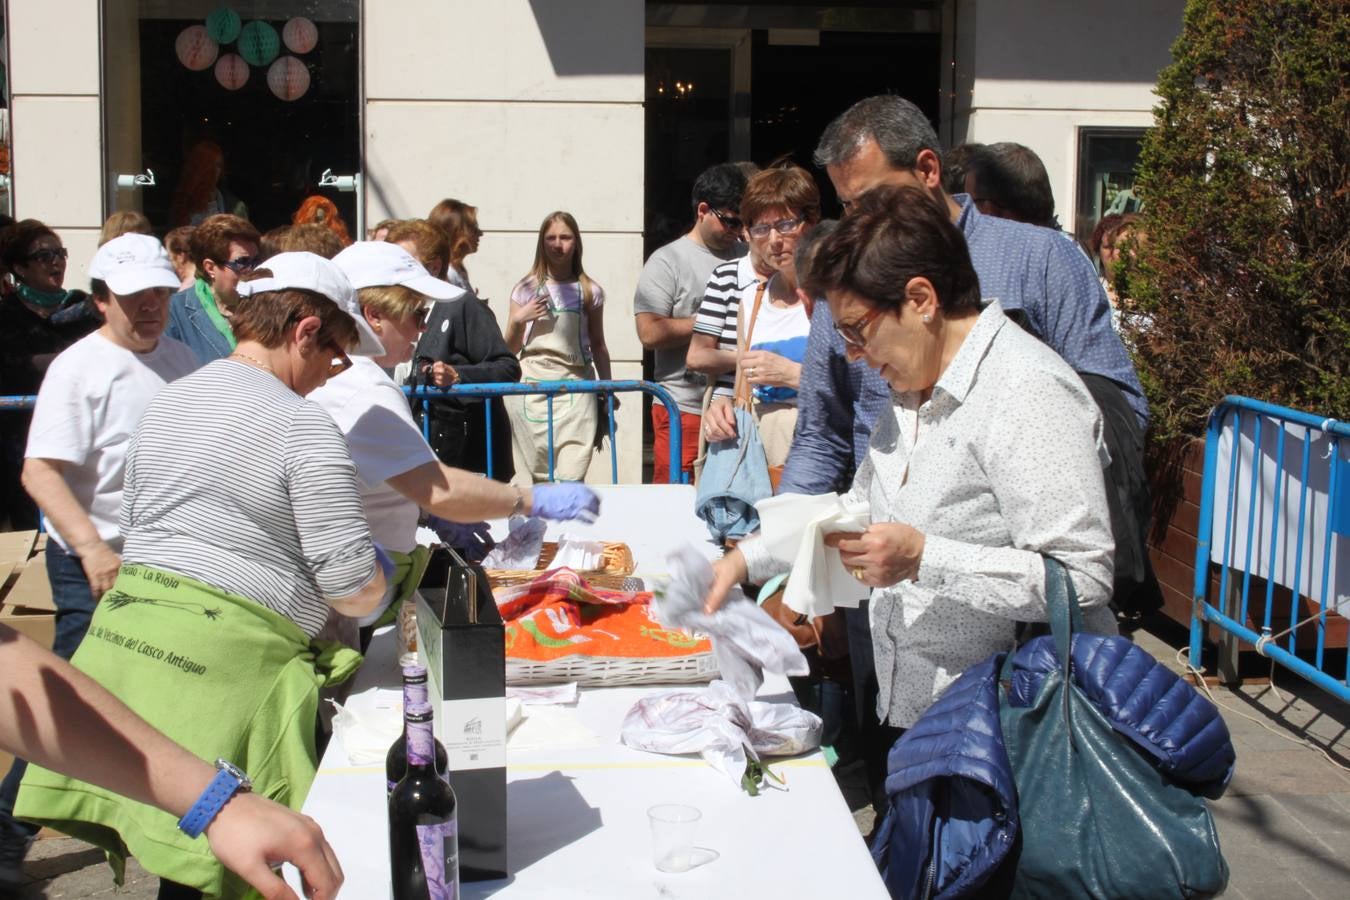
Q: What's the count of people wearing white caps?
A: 3